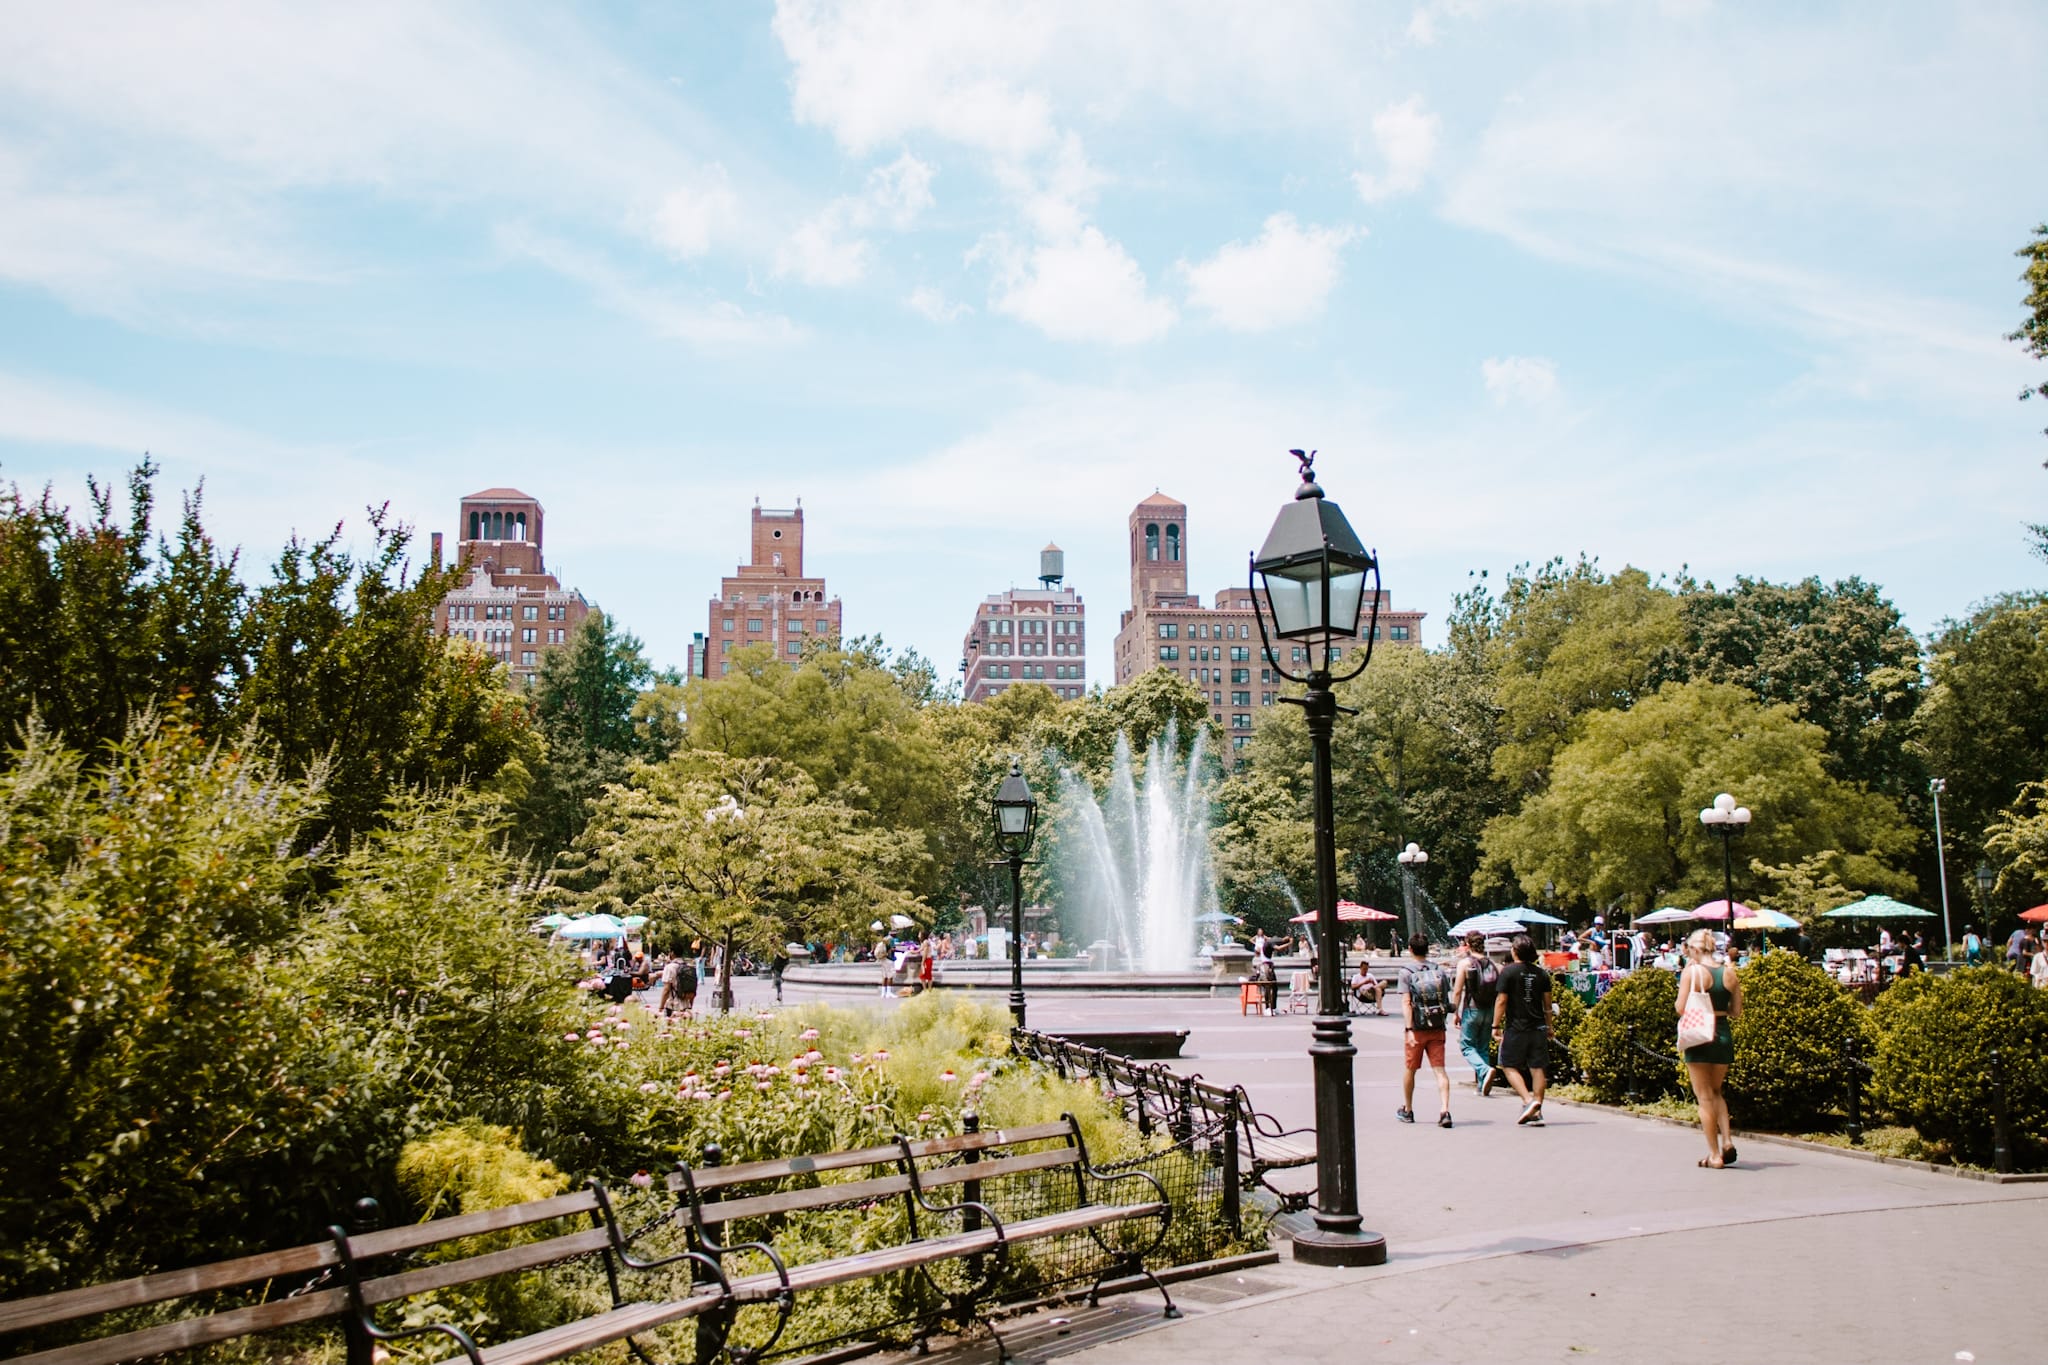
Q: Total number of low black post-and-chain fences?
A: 2